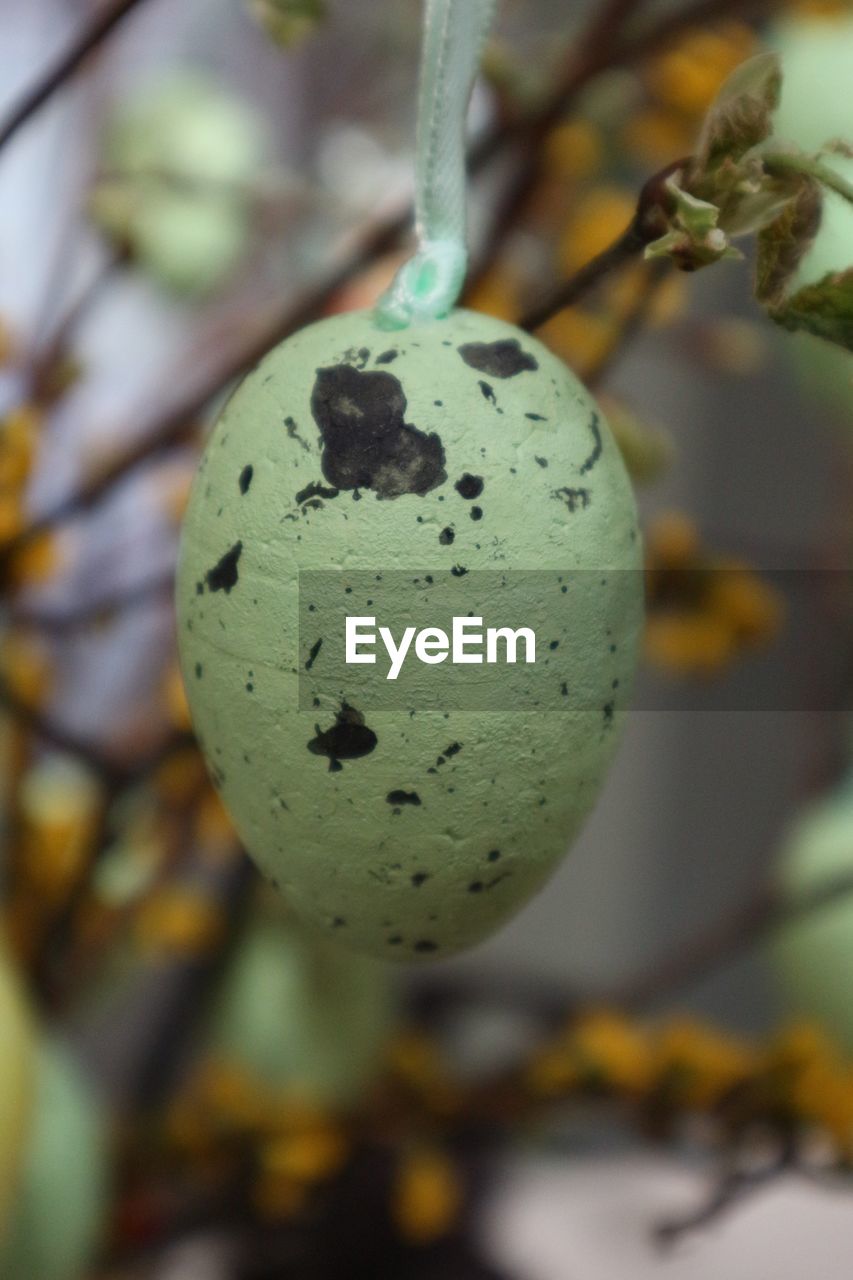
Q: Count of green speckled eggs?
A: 1